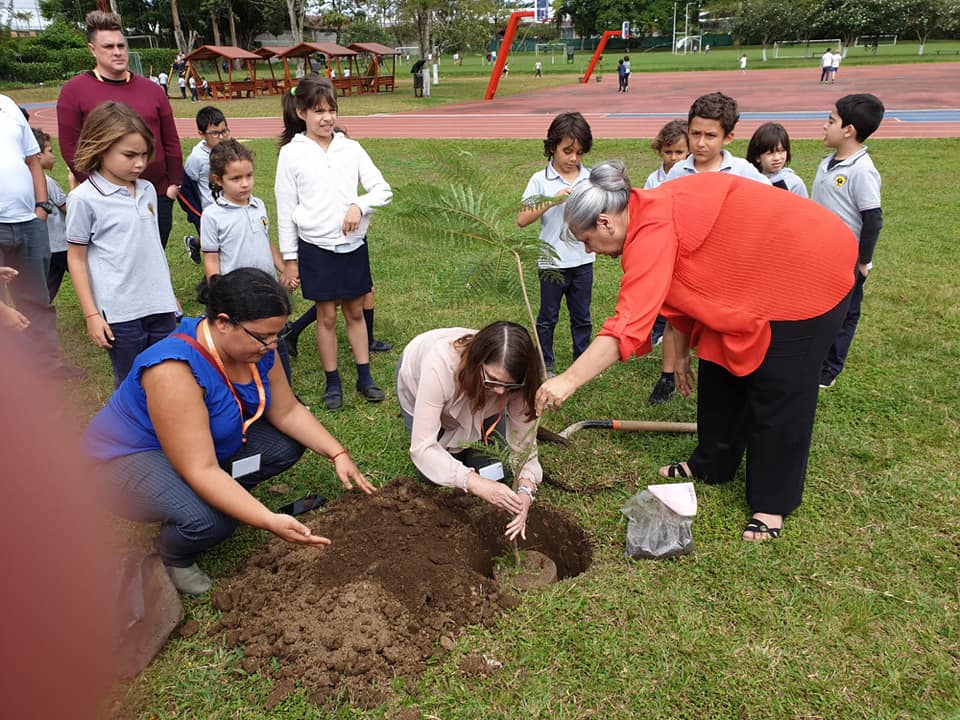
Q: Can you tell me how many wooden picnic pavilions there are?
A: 4